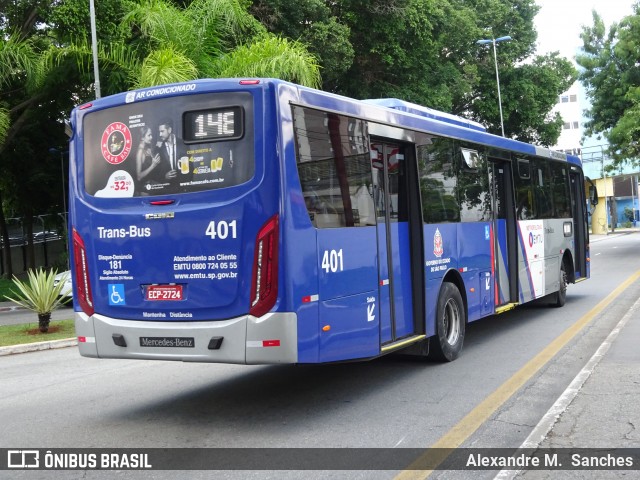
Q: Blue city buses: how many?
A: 1